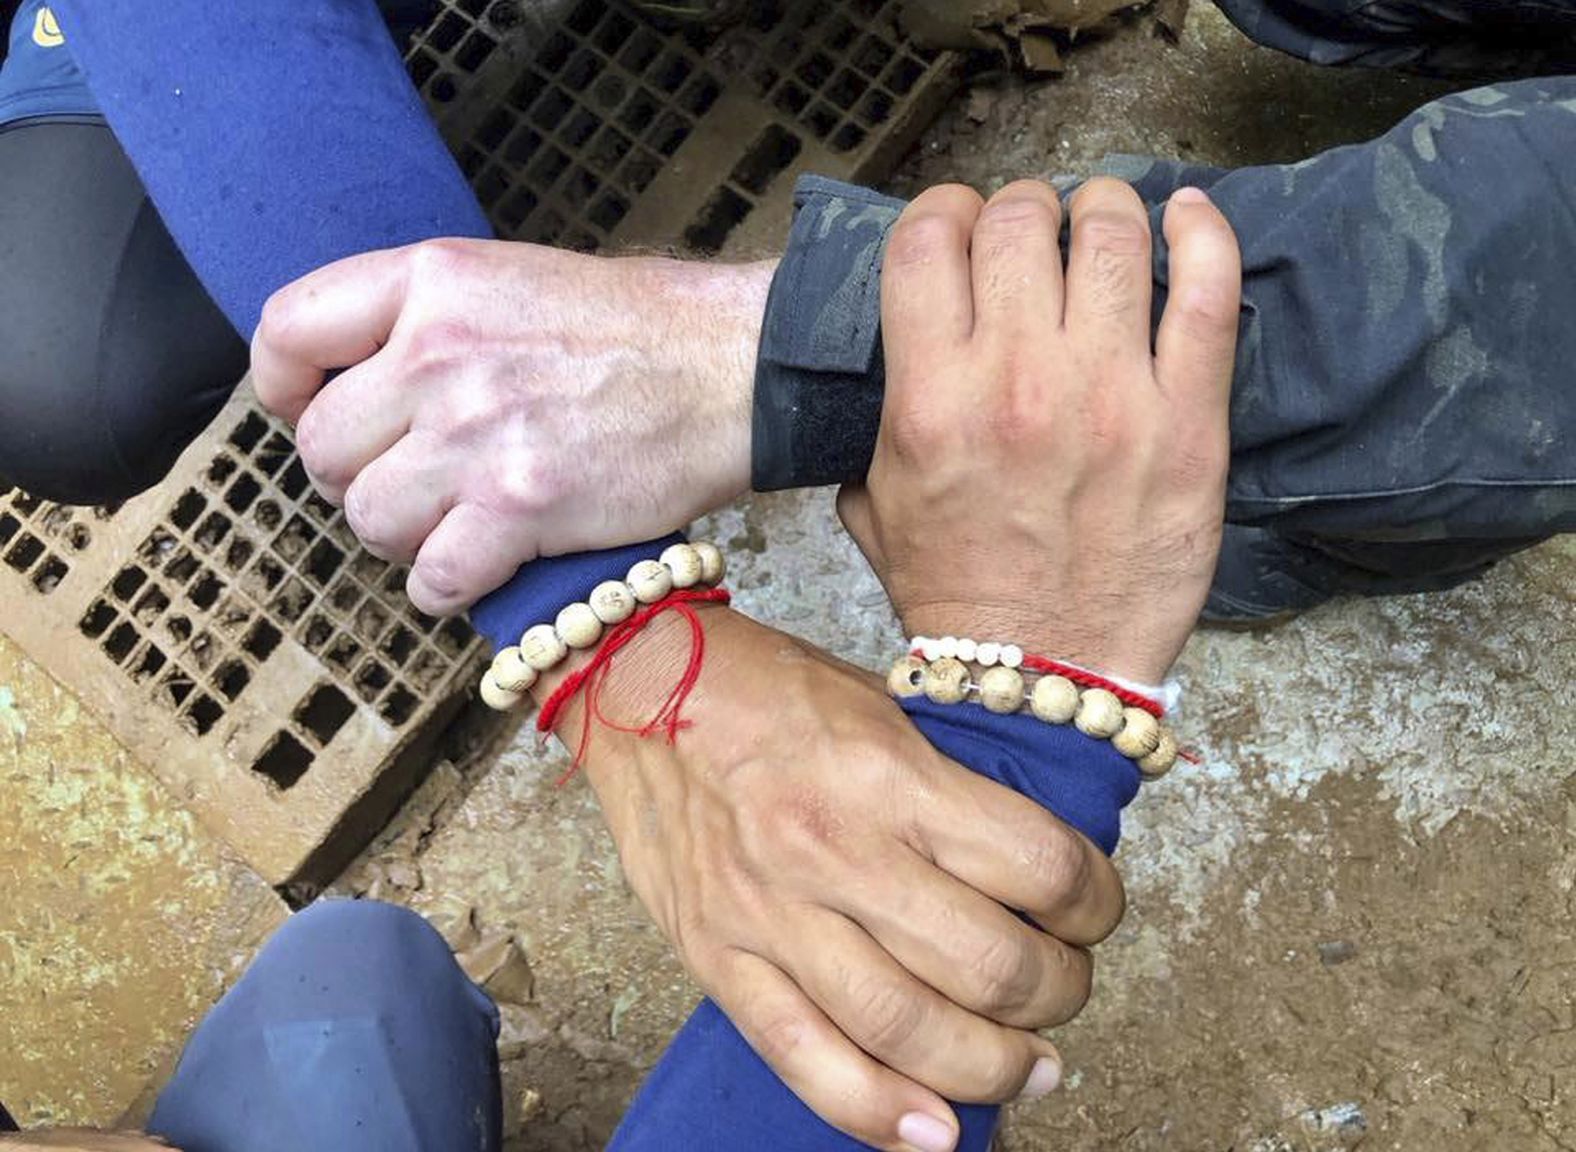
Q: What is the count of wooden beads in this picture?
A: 15